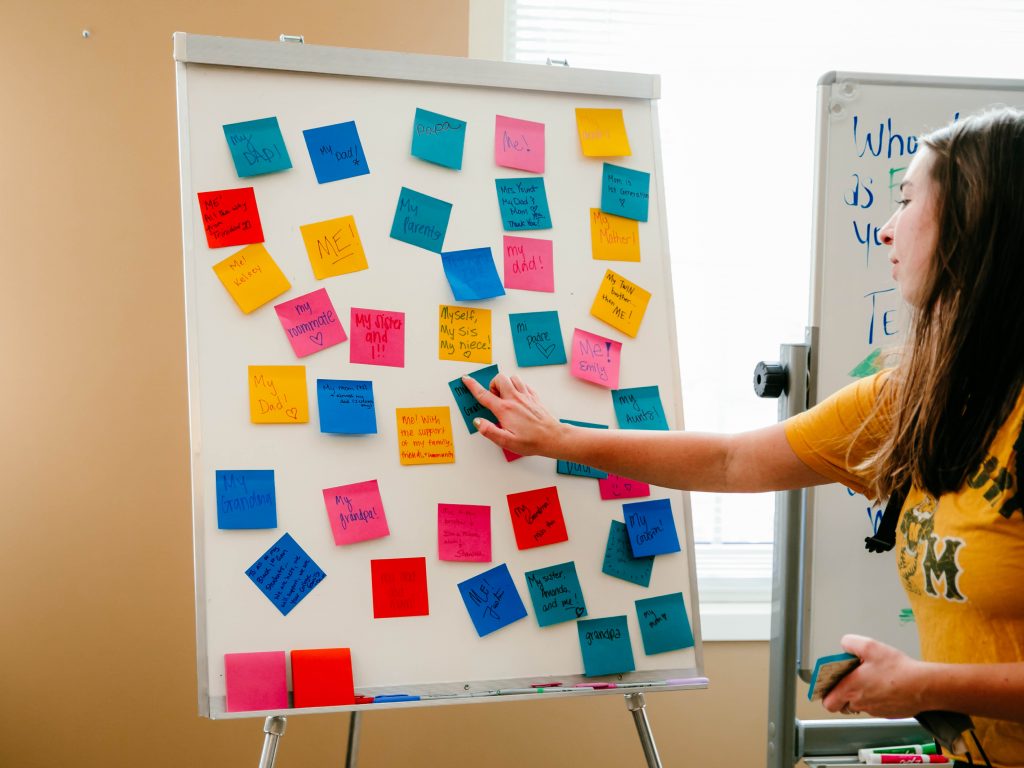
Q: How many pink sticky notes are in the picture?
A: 10